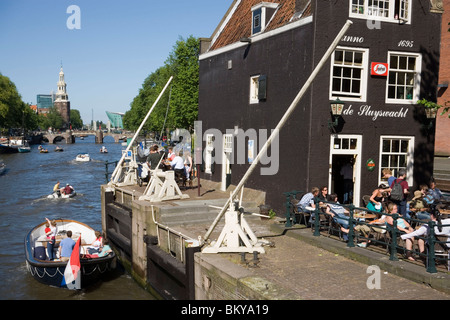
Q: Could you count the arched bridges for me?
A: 1